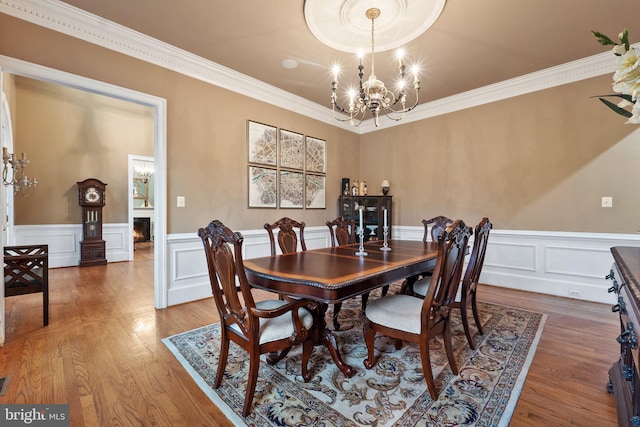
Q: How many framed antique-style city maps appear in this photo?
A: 6